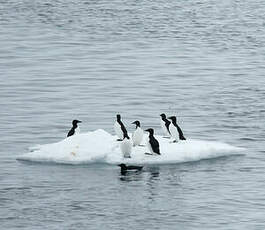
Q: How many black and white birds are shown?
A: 8